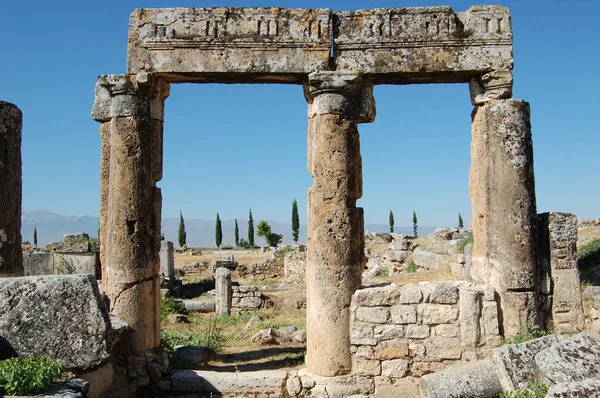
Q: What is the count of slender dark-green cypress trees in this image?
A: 9